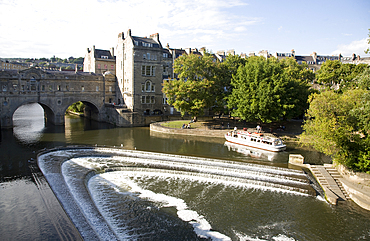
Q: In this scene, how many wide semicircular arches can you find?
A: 2